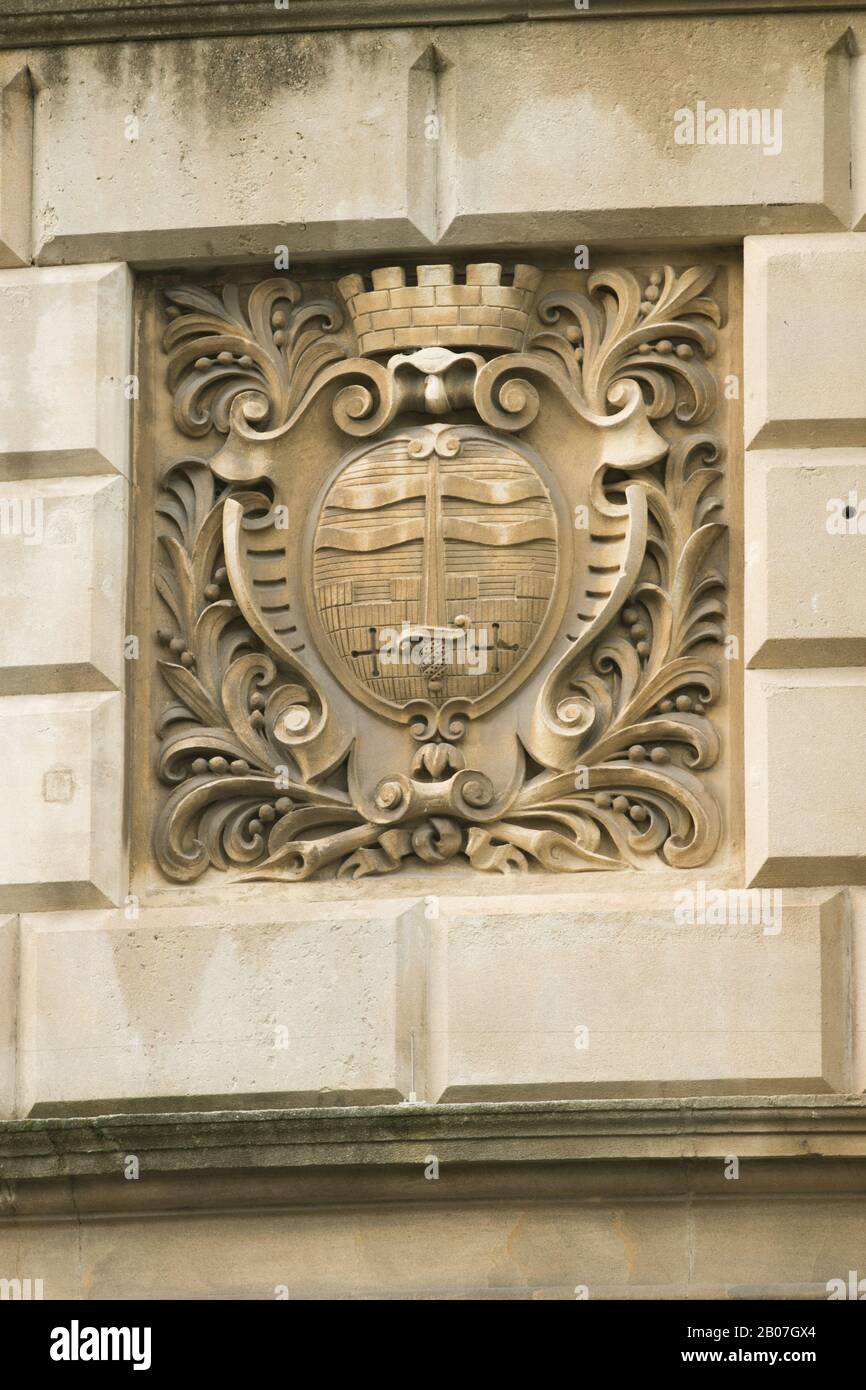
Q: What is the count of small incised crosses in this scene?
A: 2